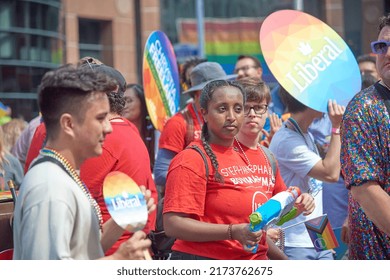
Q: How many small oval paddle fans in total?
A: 1